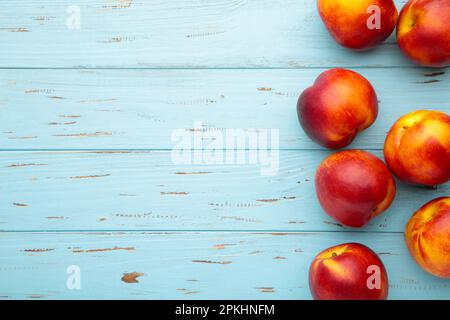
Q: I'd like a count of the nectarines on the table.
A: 7